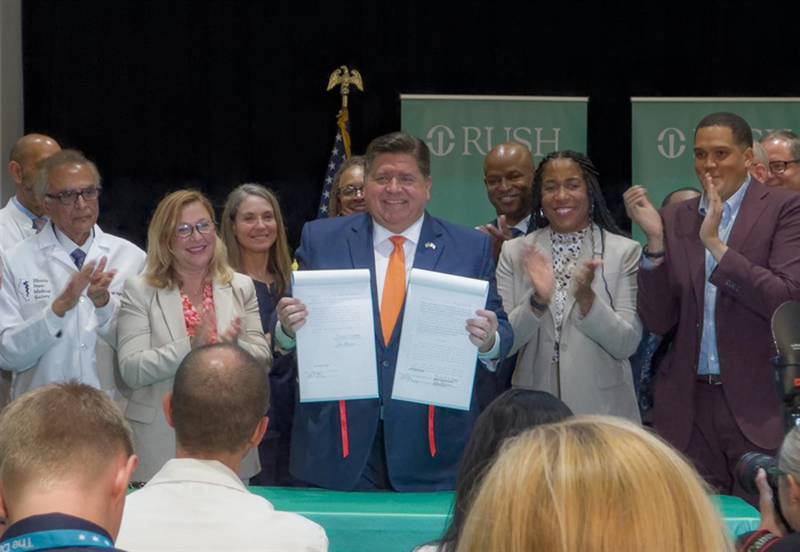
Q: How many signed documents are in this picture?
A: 2